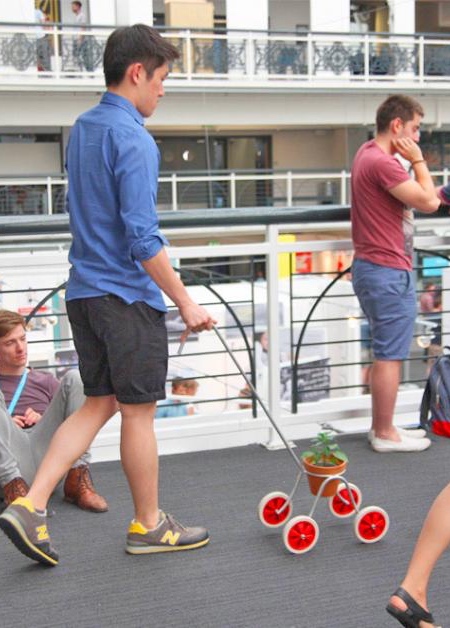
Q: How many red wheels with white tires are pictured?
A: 4